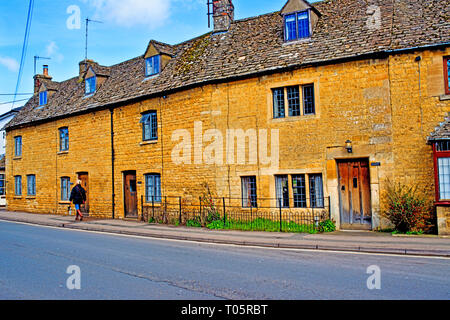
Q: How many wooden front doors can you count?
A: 3